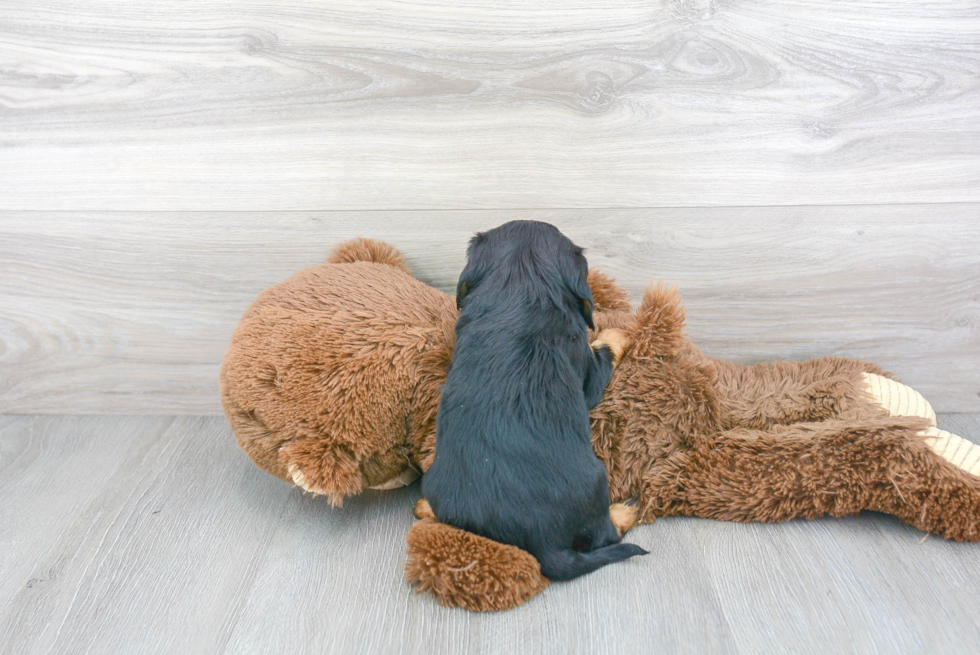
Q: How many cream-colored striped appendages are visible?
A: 2